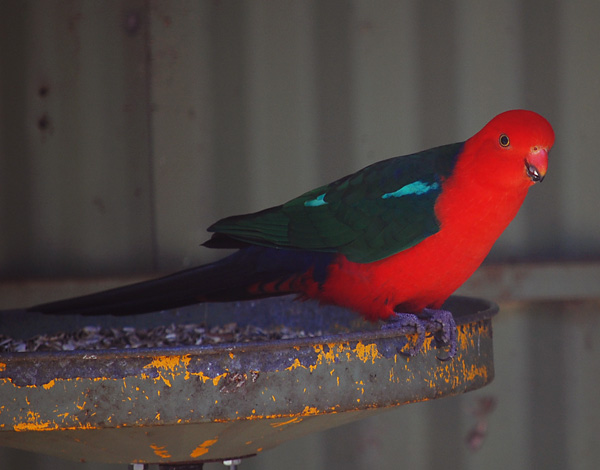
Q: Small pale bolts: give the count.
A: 2